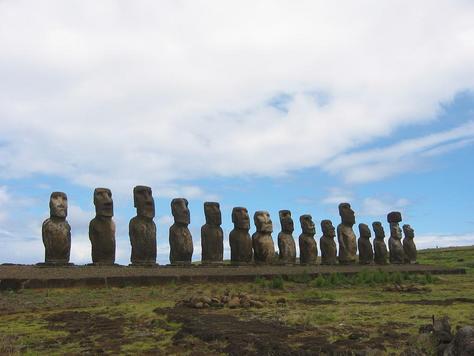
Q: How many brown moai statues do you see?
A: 15